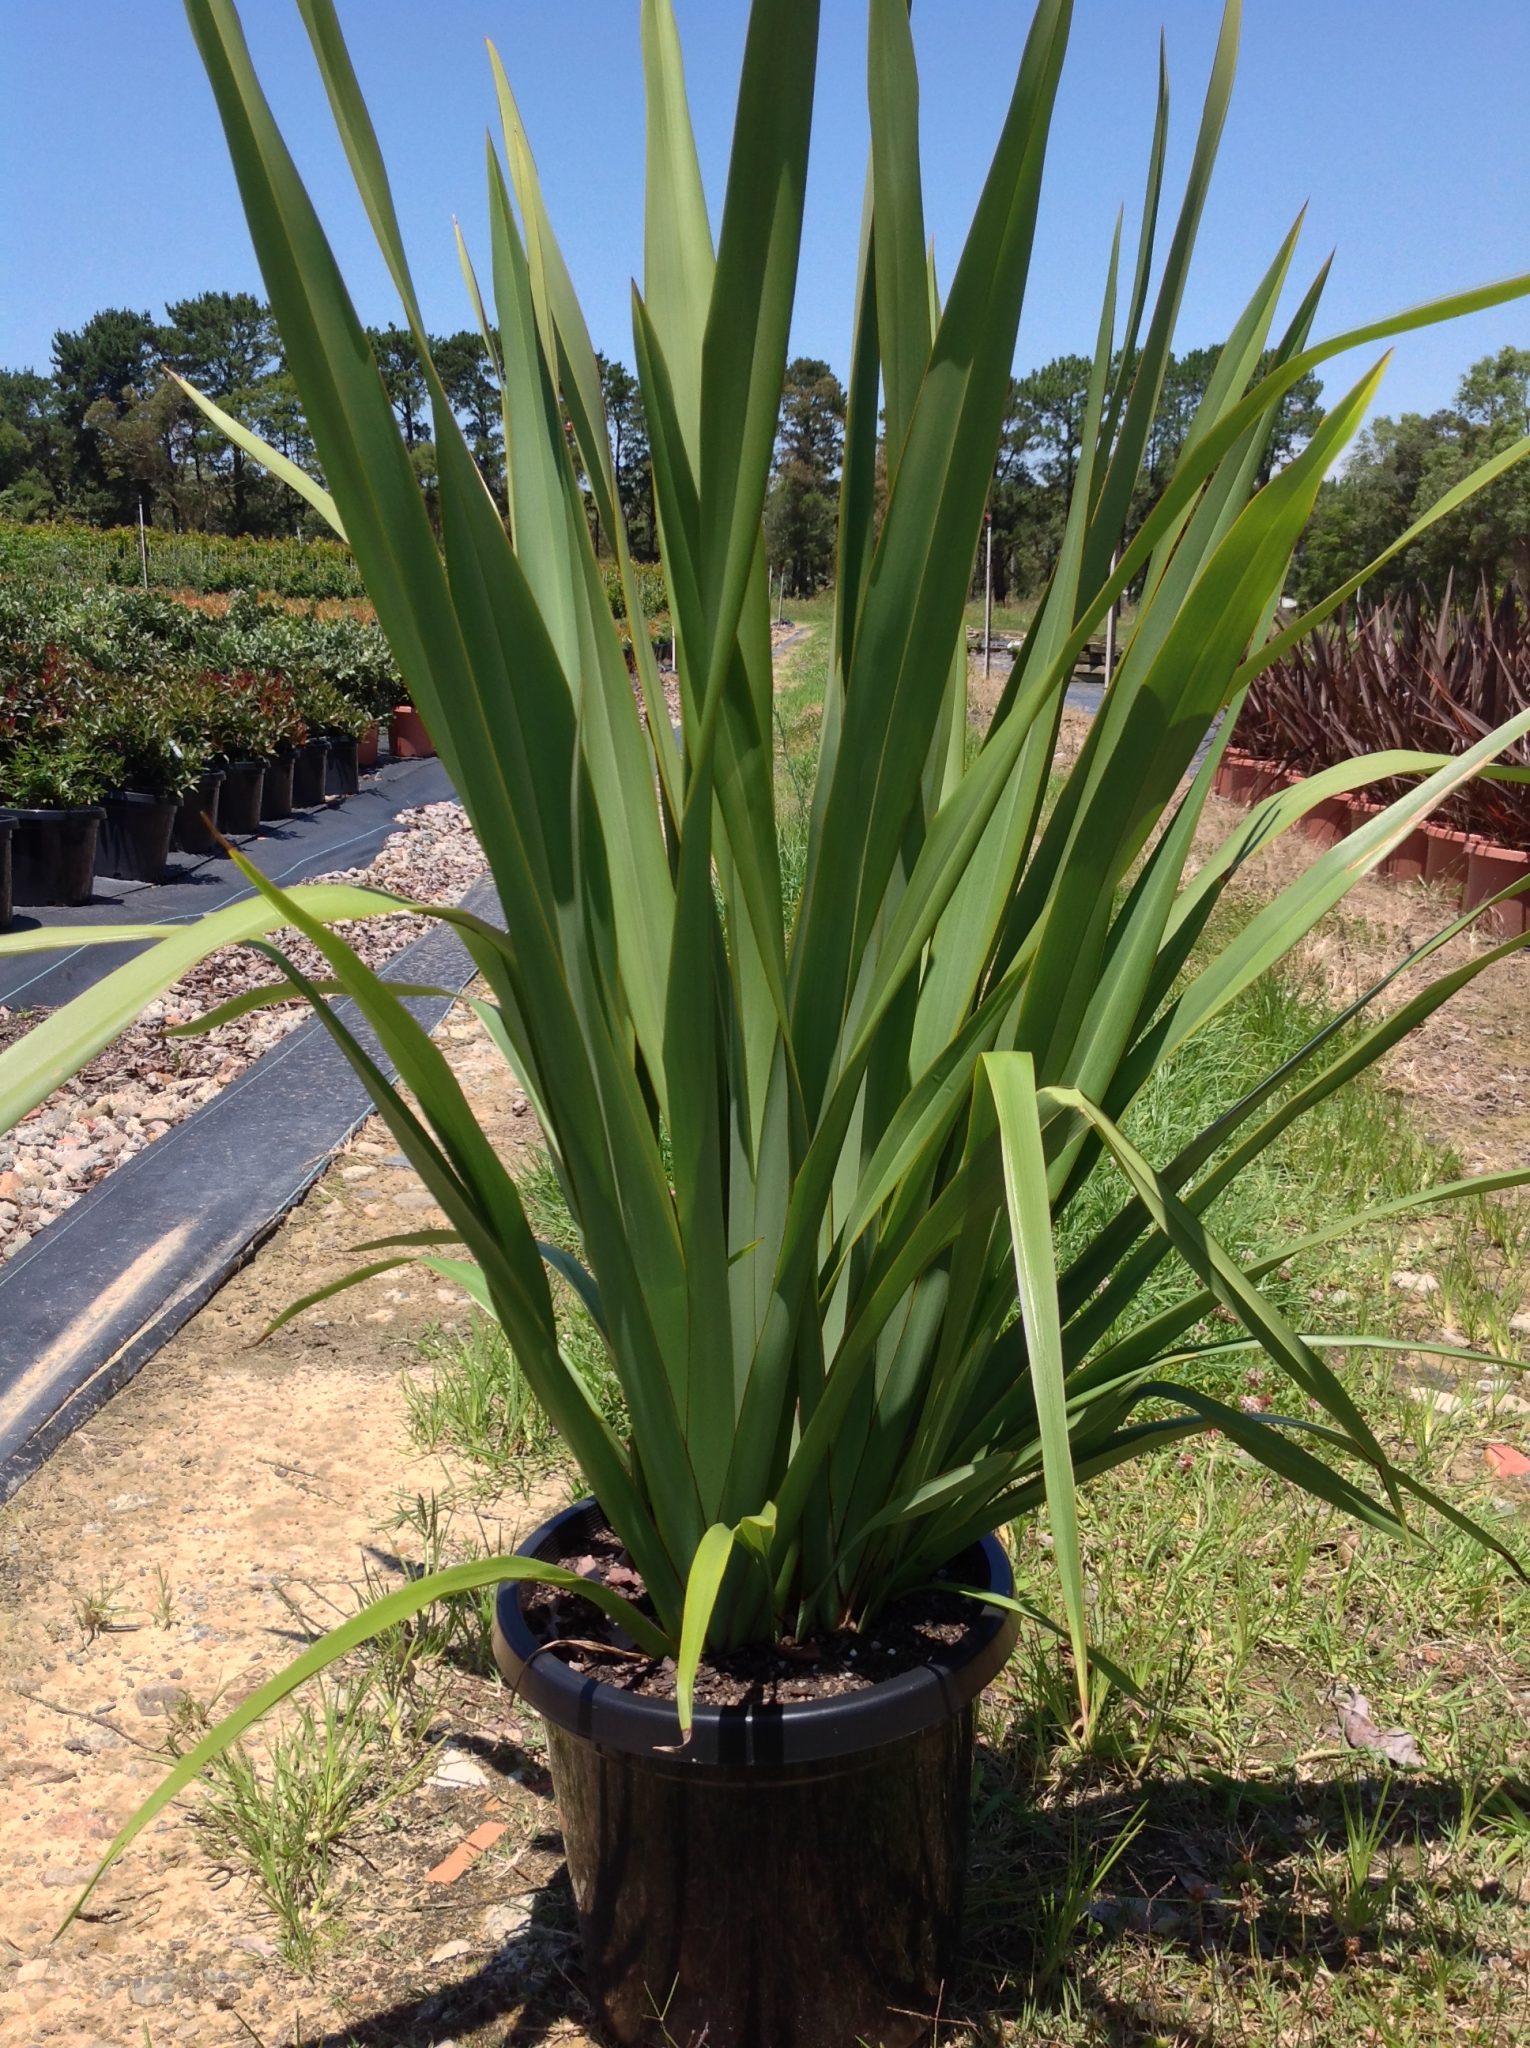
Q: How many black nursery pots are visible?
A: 9